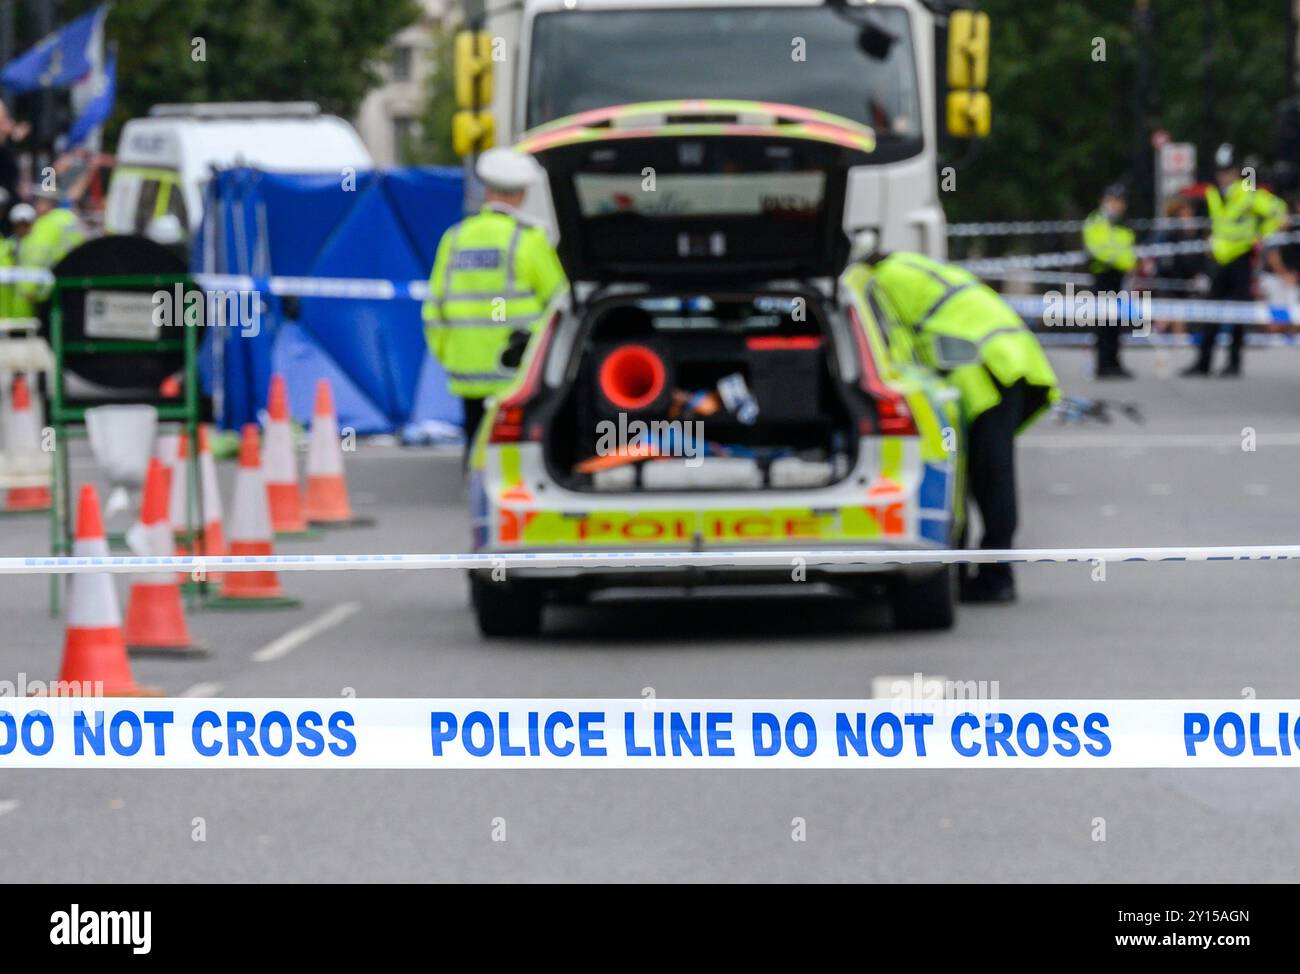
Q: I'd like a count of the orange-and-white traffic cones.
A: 8